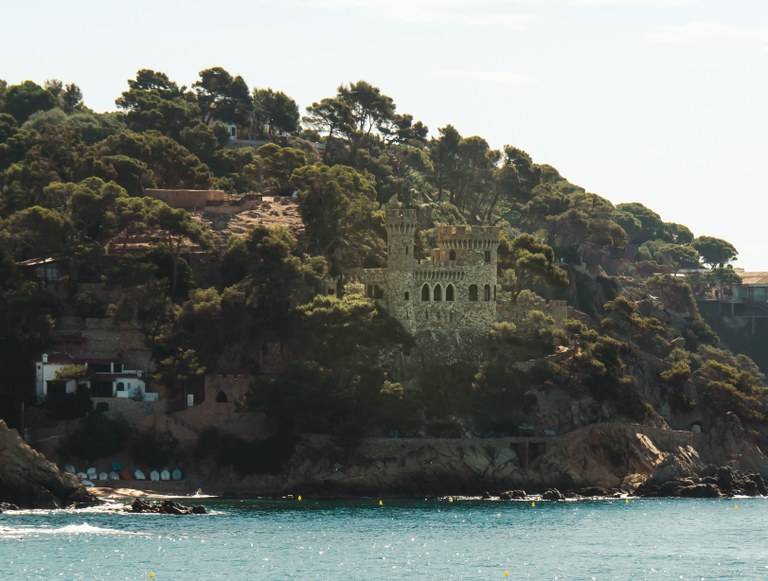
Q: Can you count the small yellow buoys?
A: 8